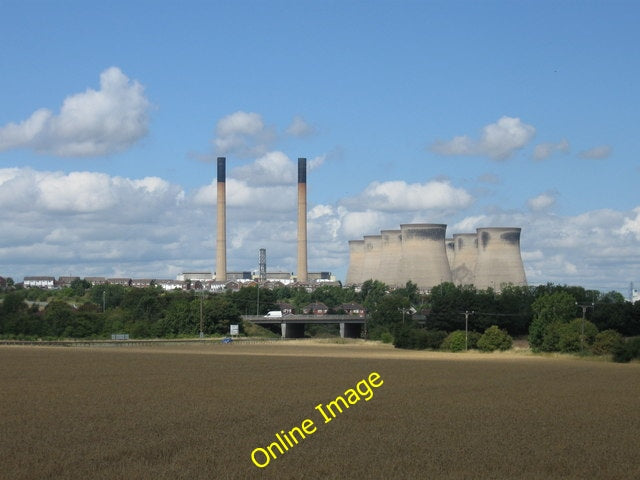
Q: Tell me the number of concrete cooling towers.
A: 7